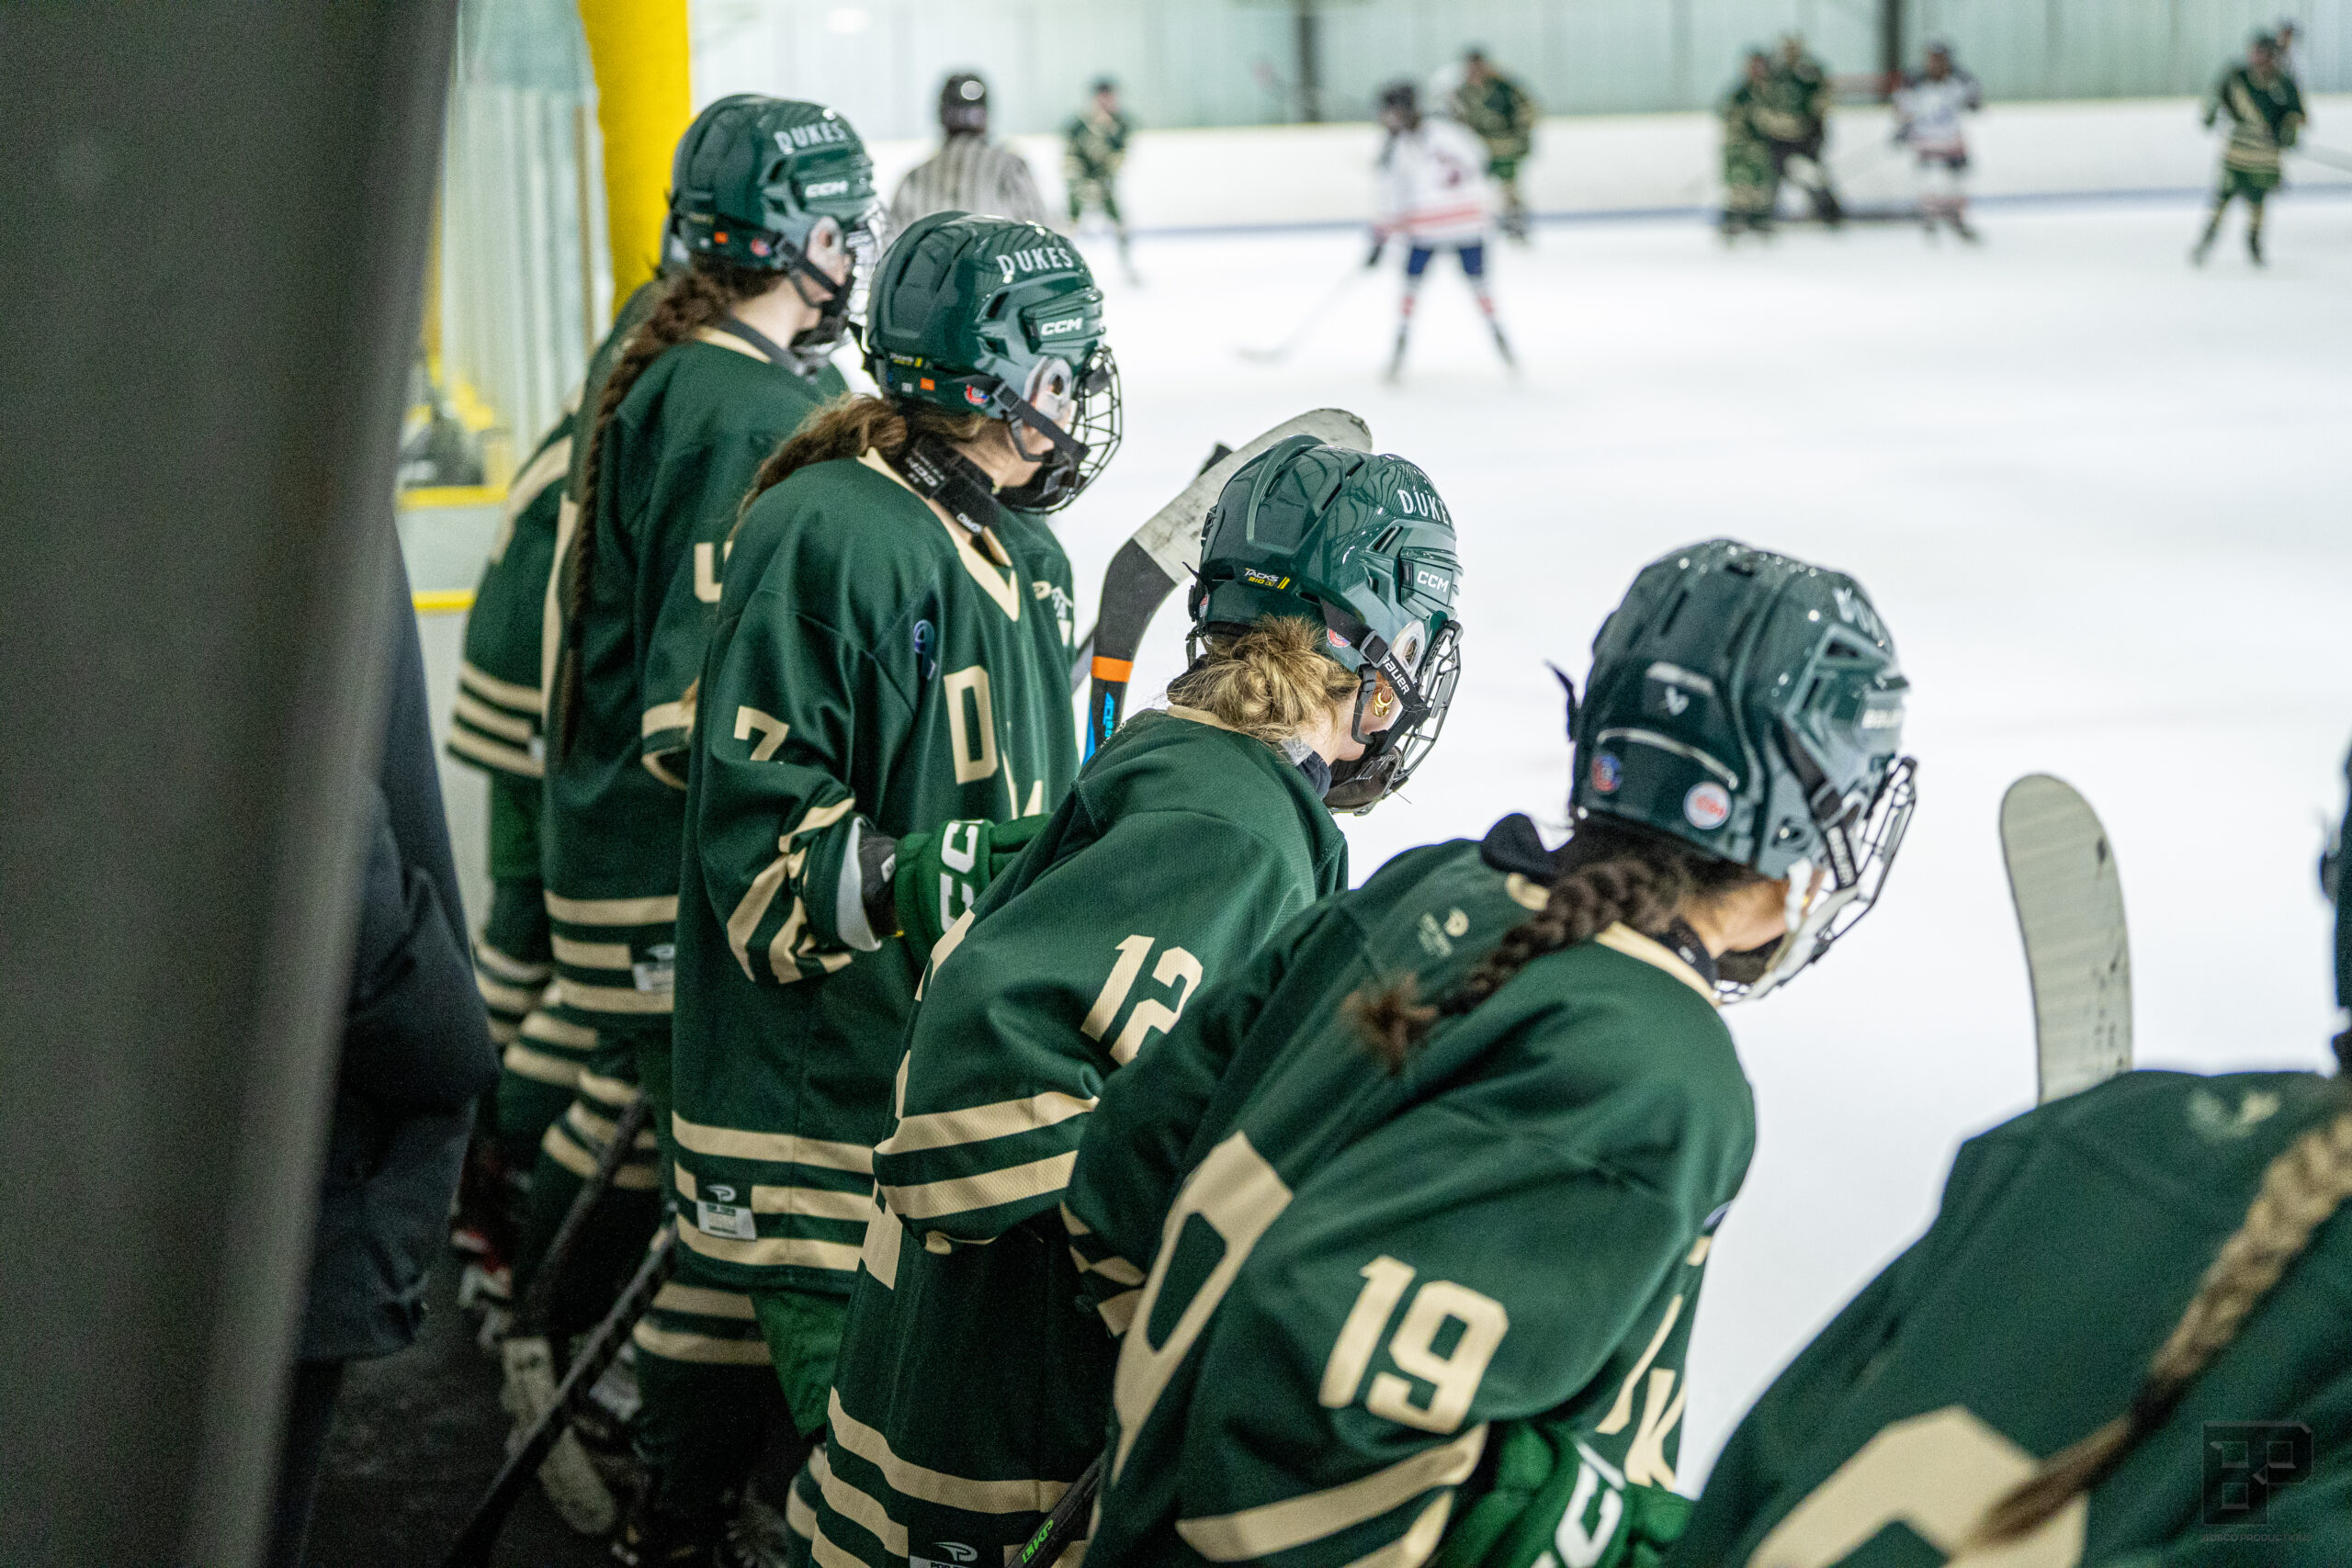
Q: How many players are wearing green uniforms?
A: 11